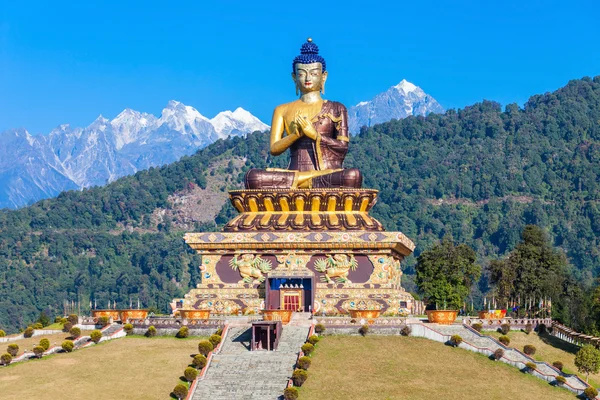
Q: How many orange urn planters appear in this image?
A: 7